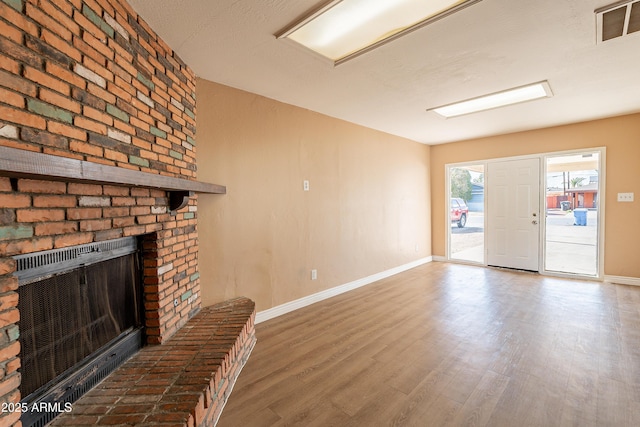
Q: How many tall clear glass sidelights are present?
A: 2